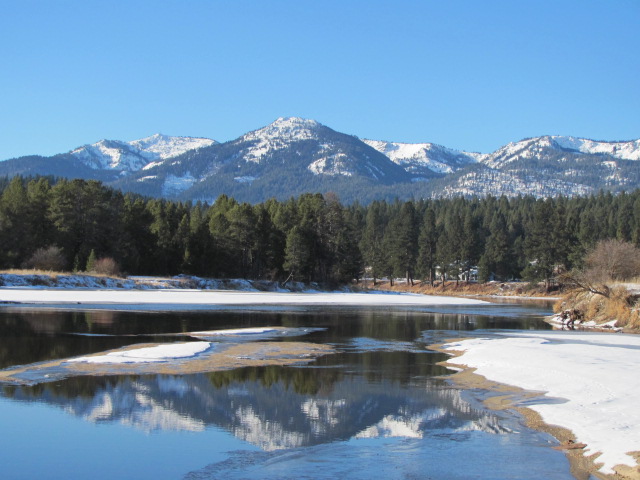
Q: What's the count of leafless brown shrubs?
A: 3